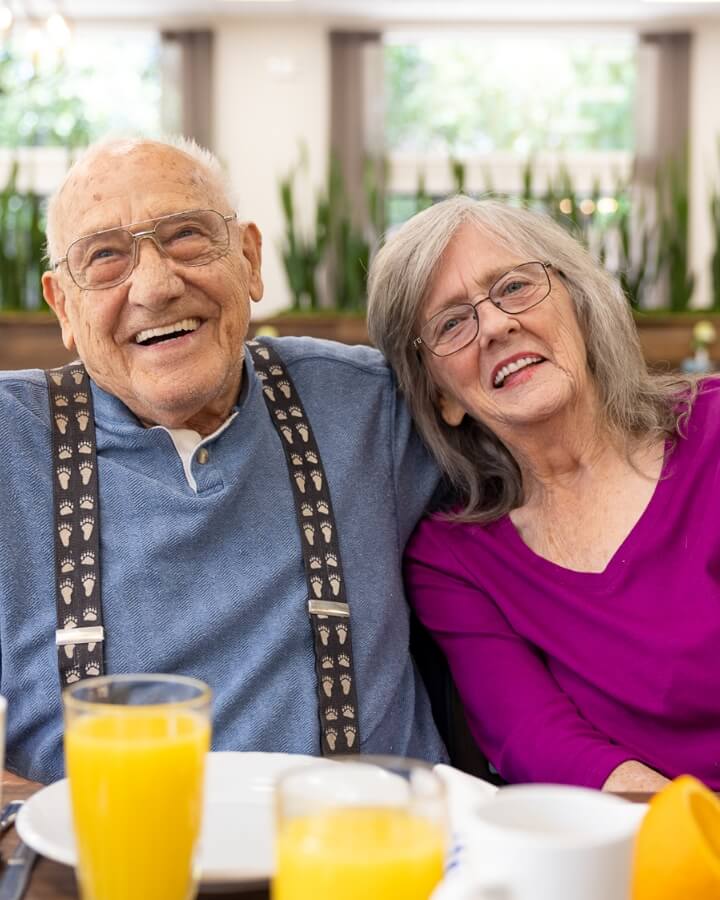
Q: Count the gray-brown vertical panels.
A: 3